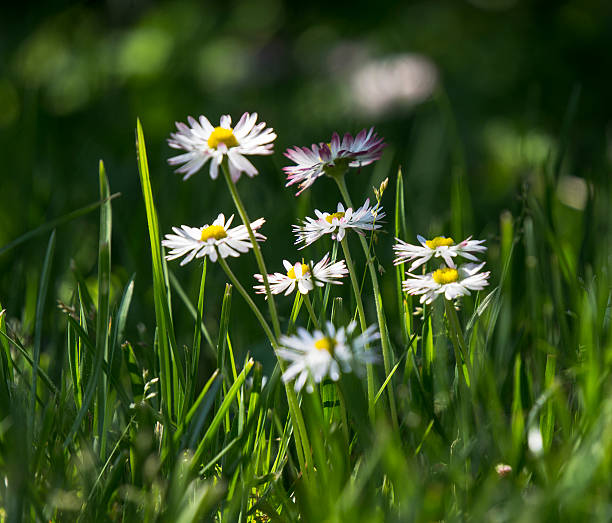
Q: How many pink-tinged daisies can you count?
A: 1